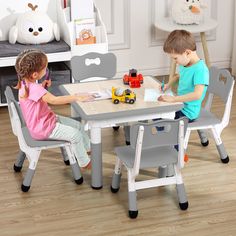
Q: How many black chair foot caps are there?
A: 11